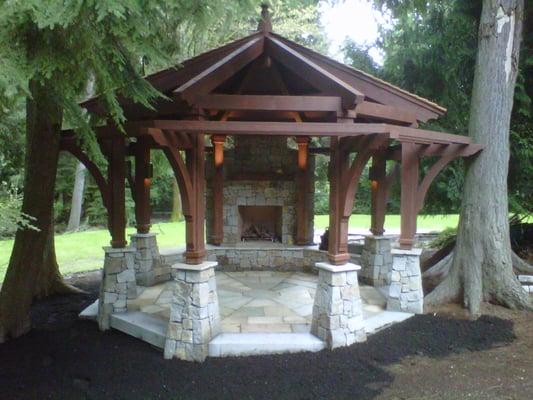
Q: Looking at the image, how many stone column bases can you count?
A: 6